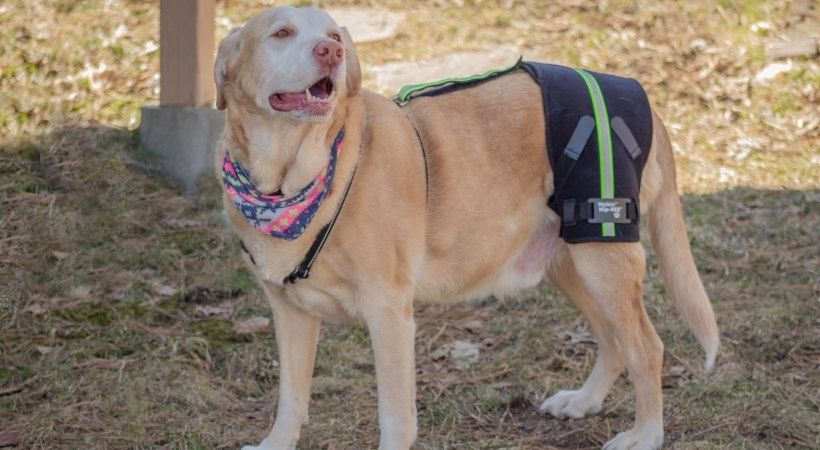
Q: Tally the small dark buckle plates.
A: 1